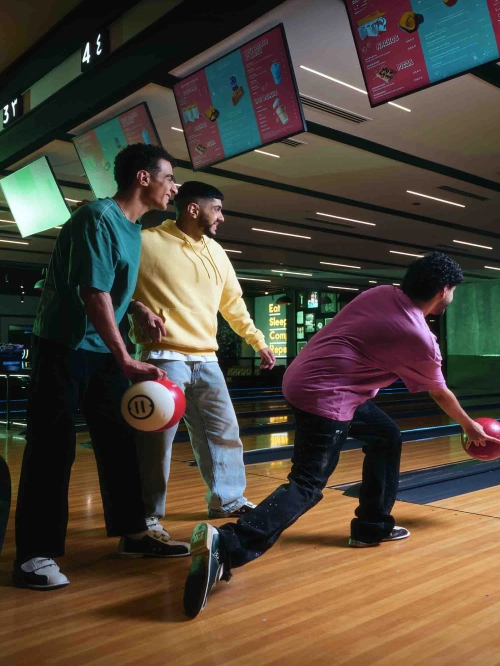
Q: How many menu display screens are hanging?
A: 4